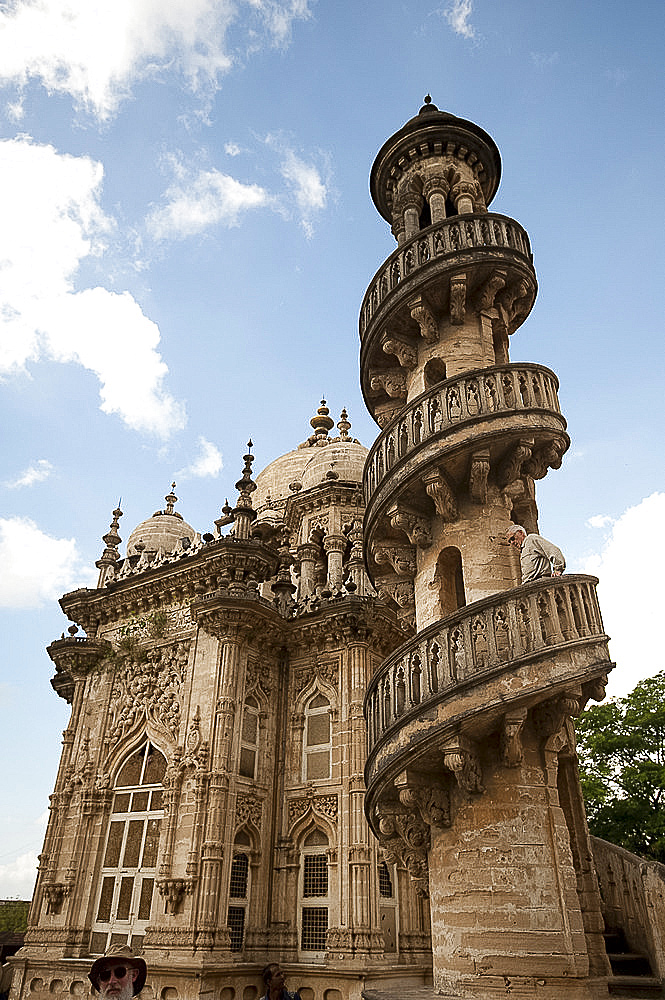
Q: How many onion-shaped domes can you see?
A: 3